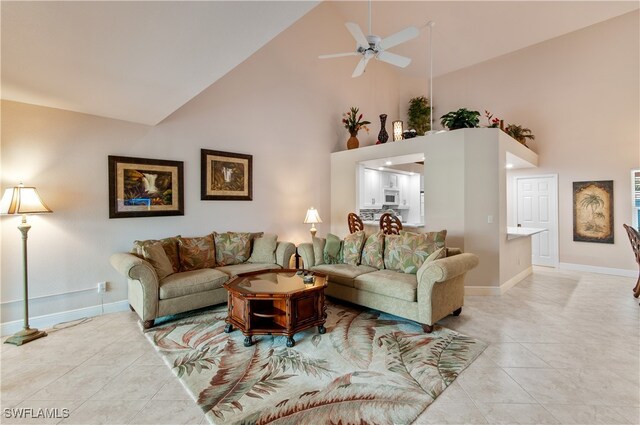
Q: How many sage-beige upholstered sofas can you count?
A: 2